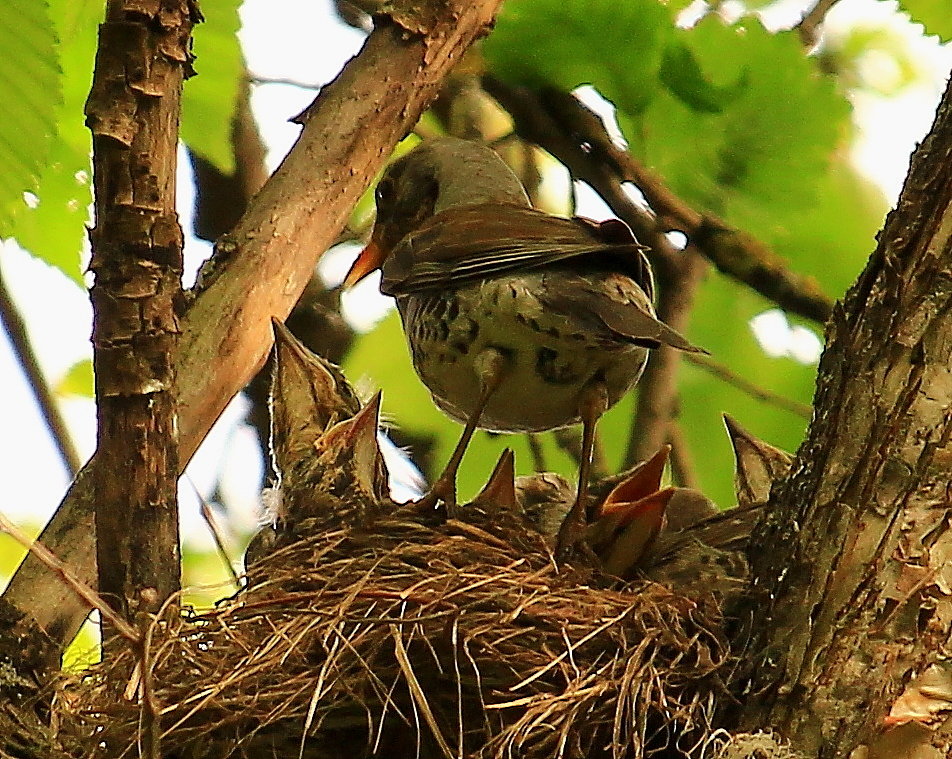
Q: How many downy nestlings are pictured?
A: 5